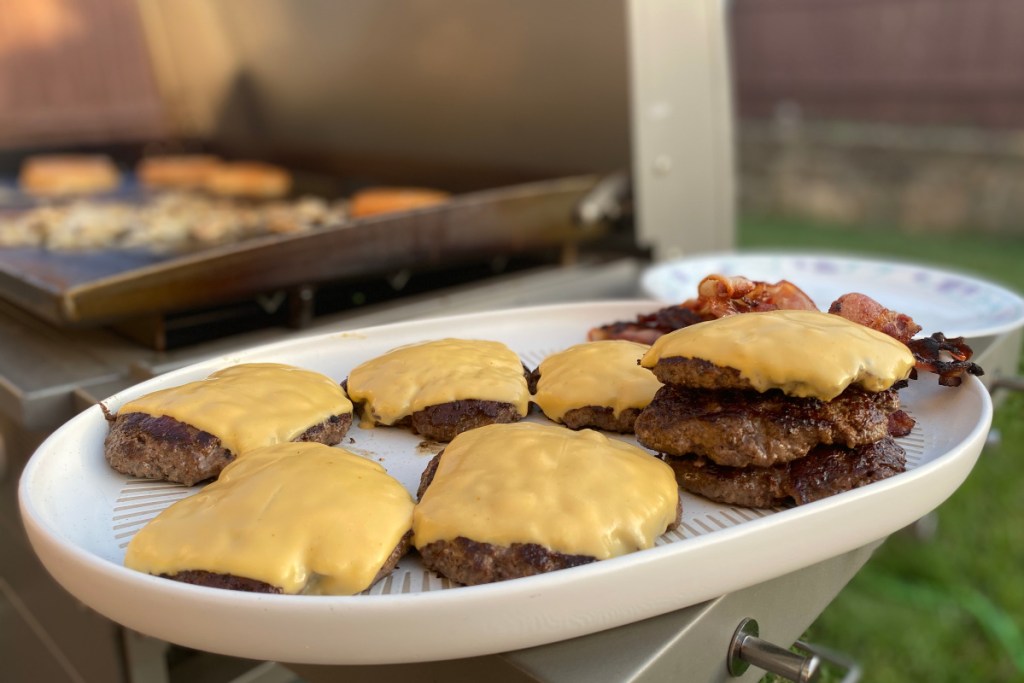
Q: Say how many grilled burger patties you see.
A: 8